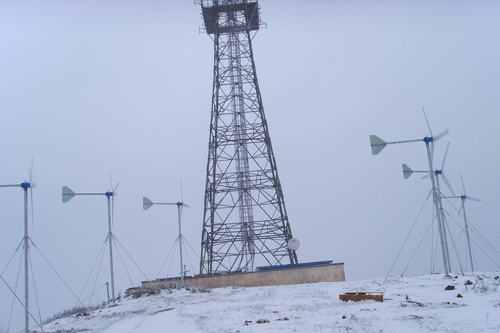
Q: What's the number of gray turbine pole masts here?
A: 6